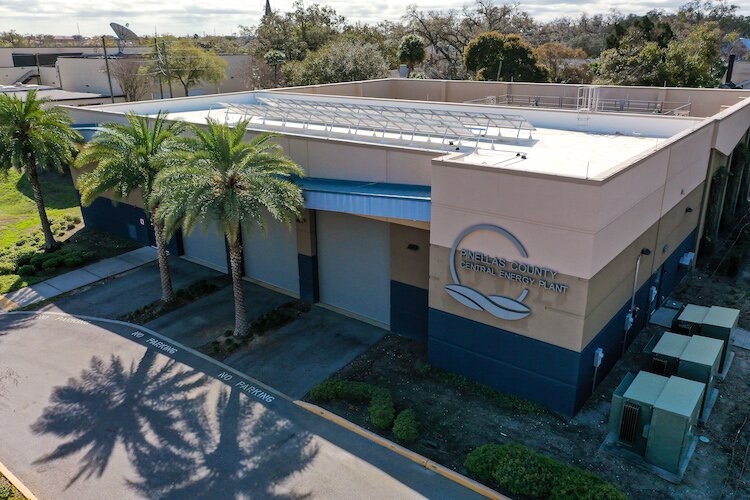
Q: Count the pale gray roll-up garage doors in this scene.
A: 3